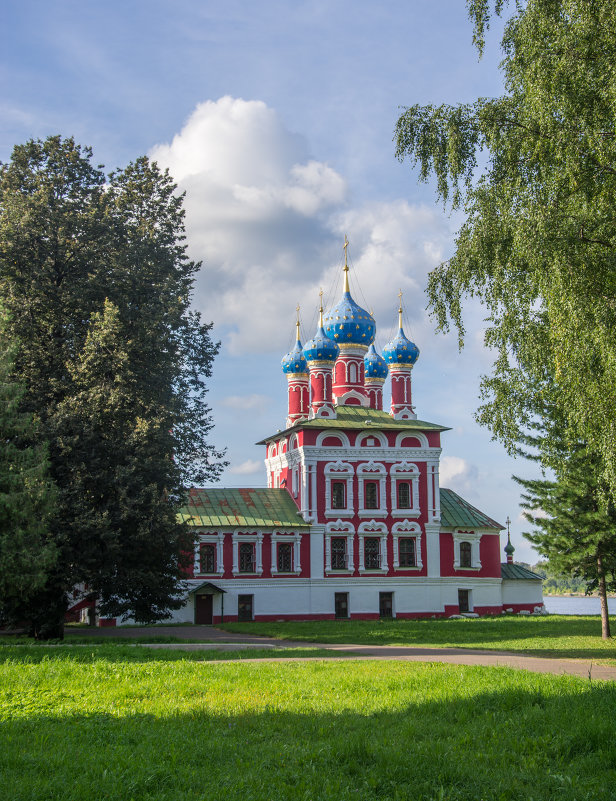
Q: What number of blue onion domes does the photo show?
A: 5